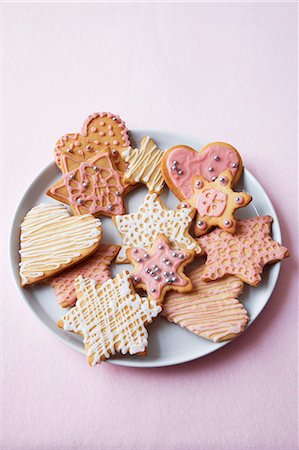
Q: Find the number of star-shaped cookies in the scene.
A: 8